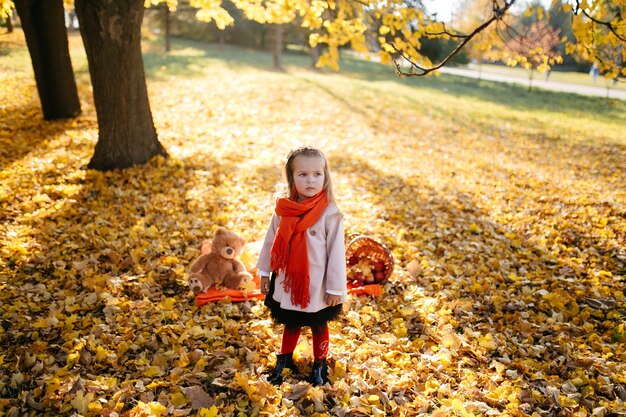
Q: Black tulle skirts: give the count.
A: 1